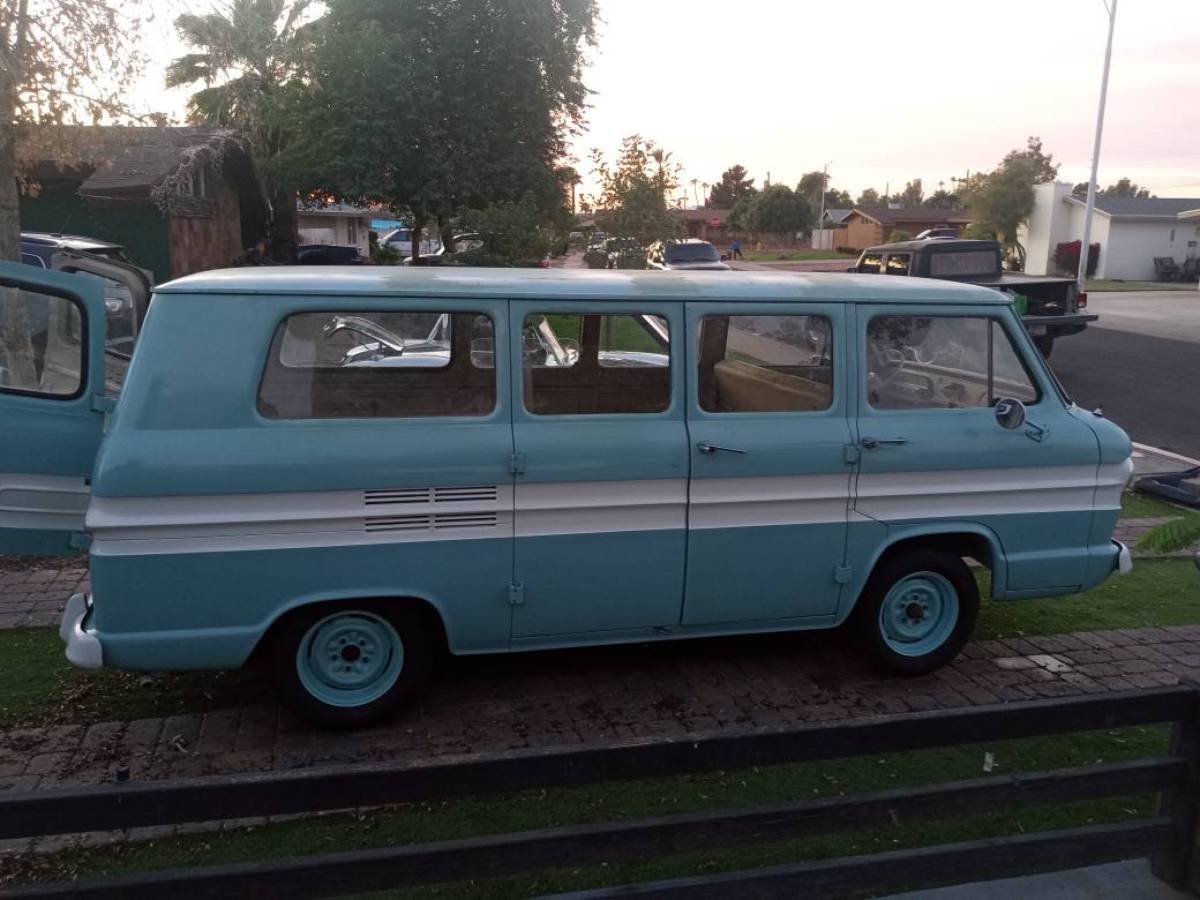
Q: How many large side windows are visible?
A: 4